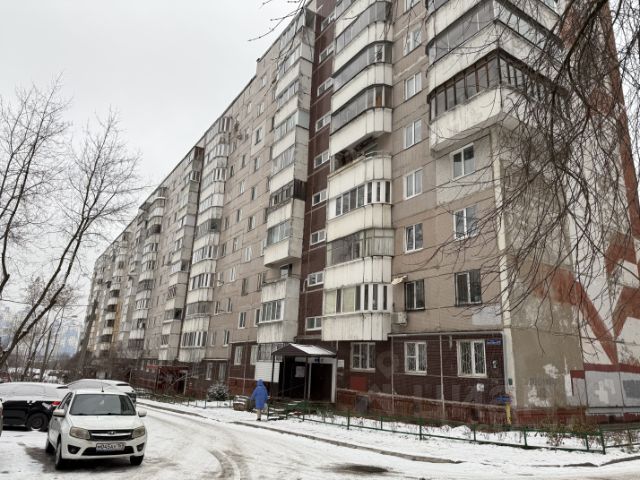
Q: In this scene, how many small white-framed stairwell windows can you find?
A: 9